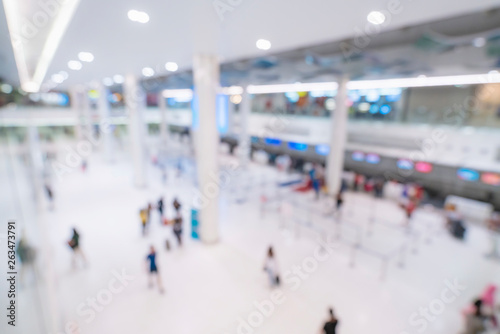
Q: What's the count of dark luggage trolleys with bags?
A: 1